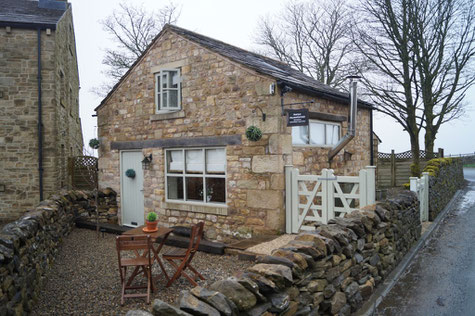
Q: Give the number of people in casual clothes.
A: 0